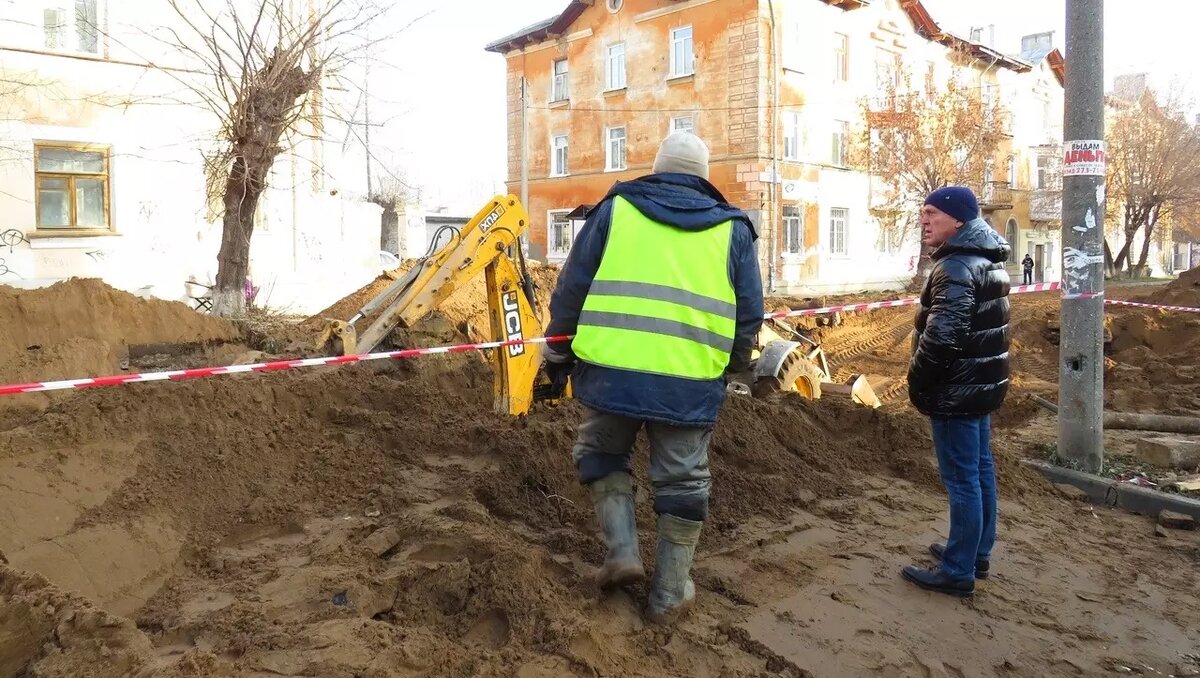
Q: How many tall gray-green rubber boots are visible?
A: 2